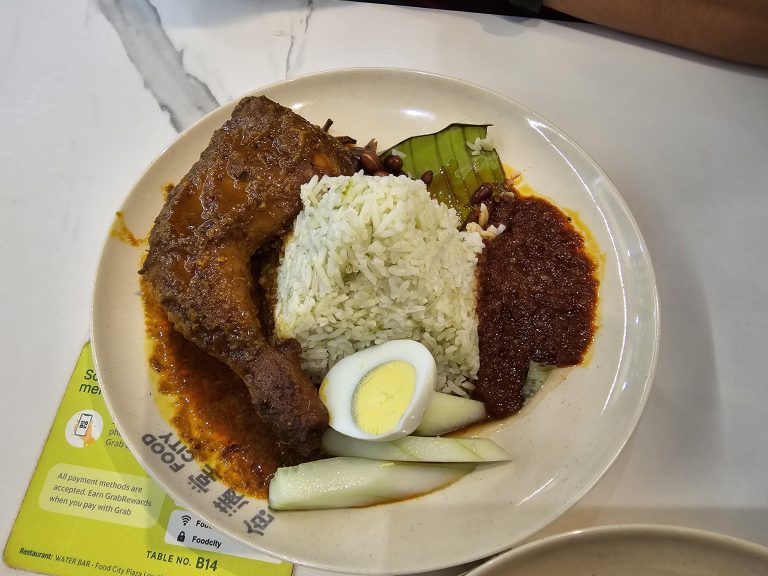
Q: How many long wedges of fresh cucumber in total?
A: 3